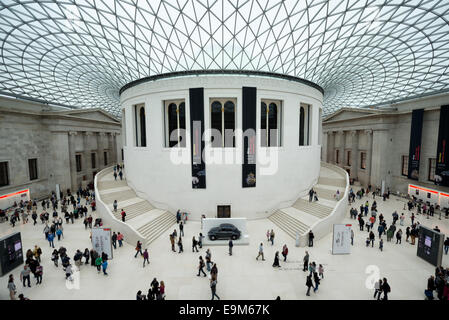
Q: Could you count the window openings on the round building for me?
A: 5